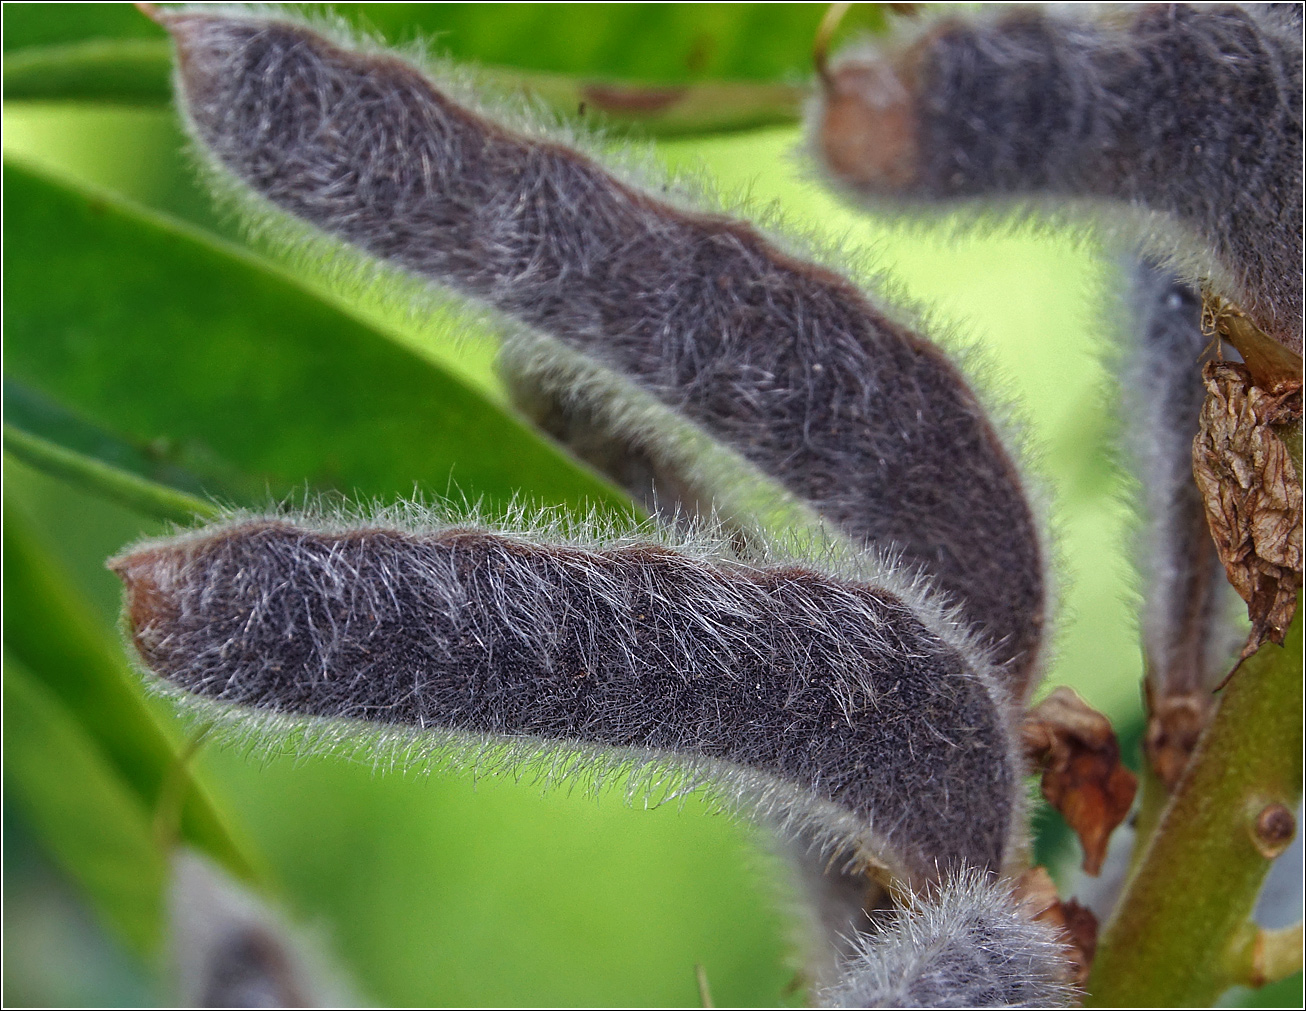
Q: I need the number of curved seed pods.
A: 3